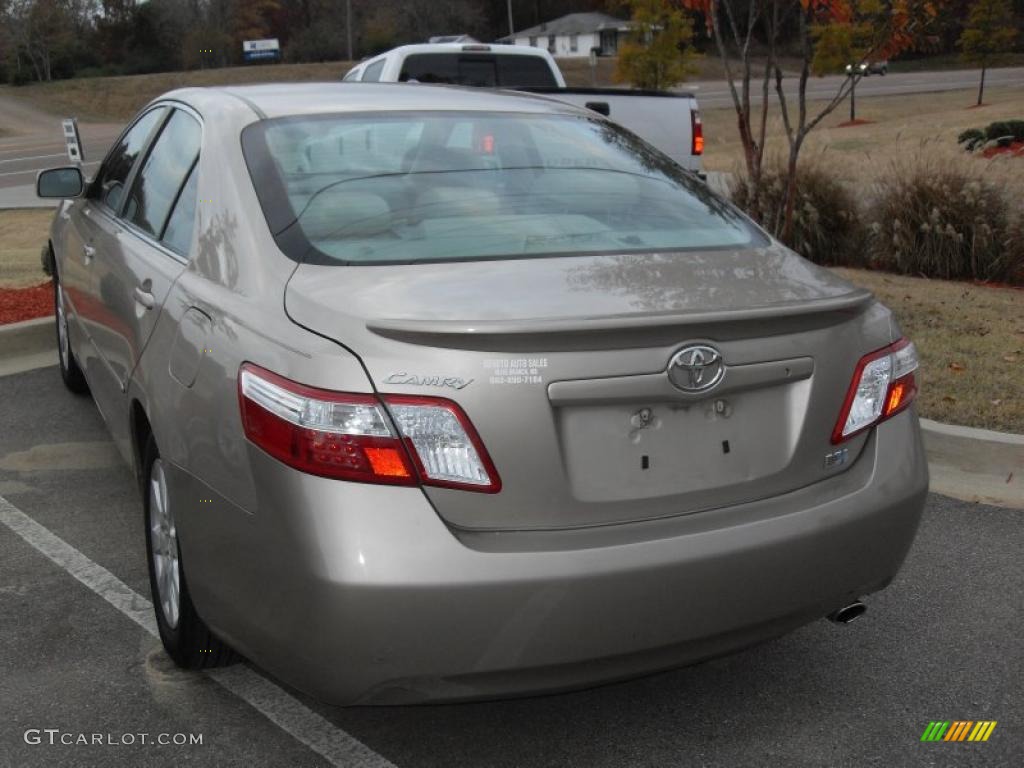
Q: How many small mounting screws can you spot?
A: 2